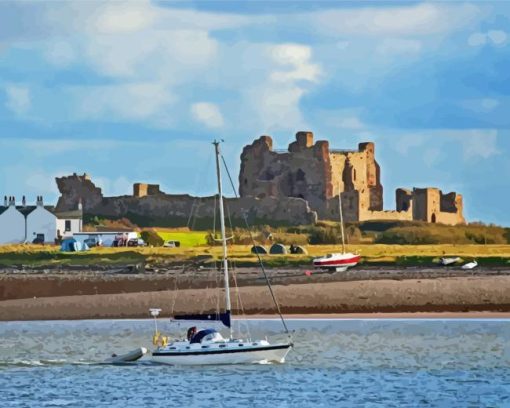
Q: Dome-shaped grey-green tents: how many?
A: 3